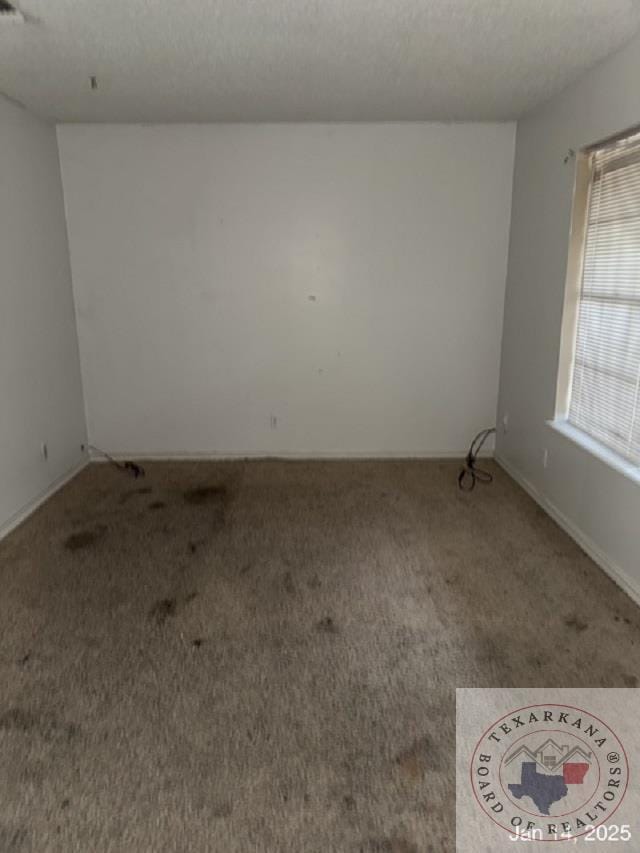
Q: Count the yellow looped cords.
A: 0